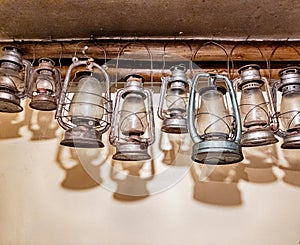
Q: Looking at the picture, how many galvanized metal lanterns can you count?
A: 8